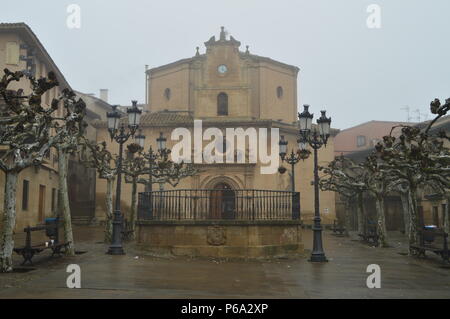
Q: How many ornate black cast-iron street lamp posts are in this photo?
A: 4